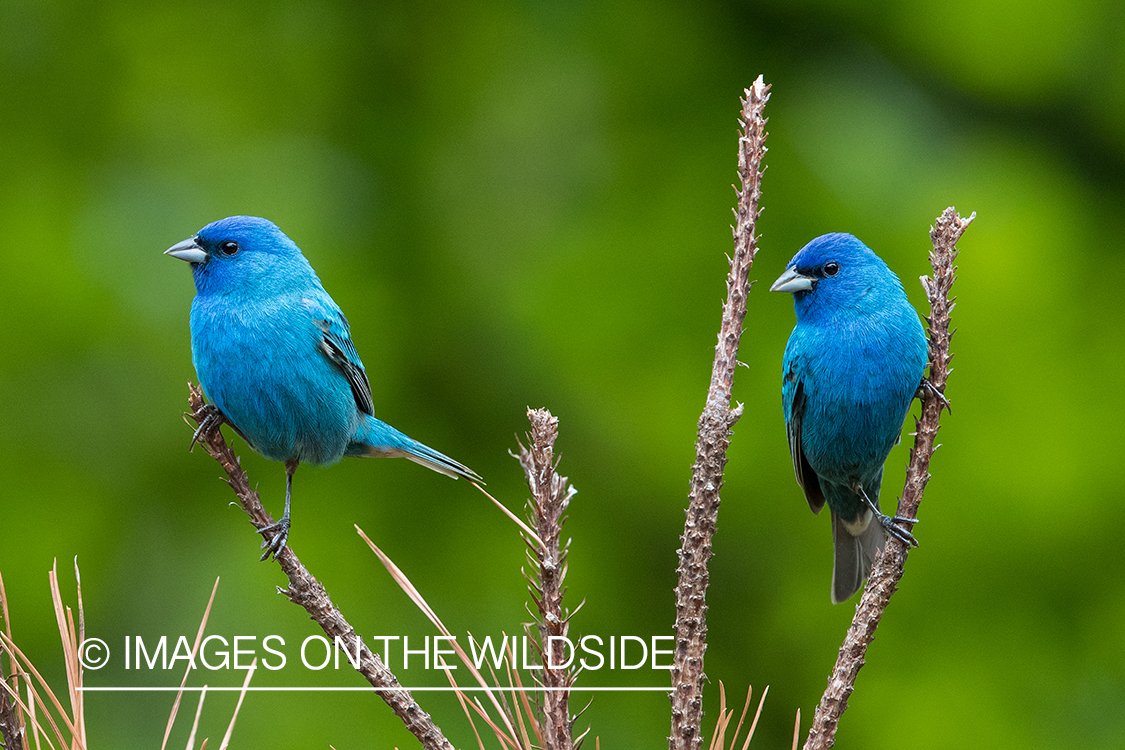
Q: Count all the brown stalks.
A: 4